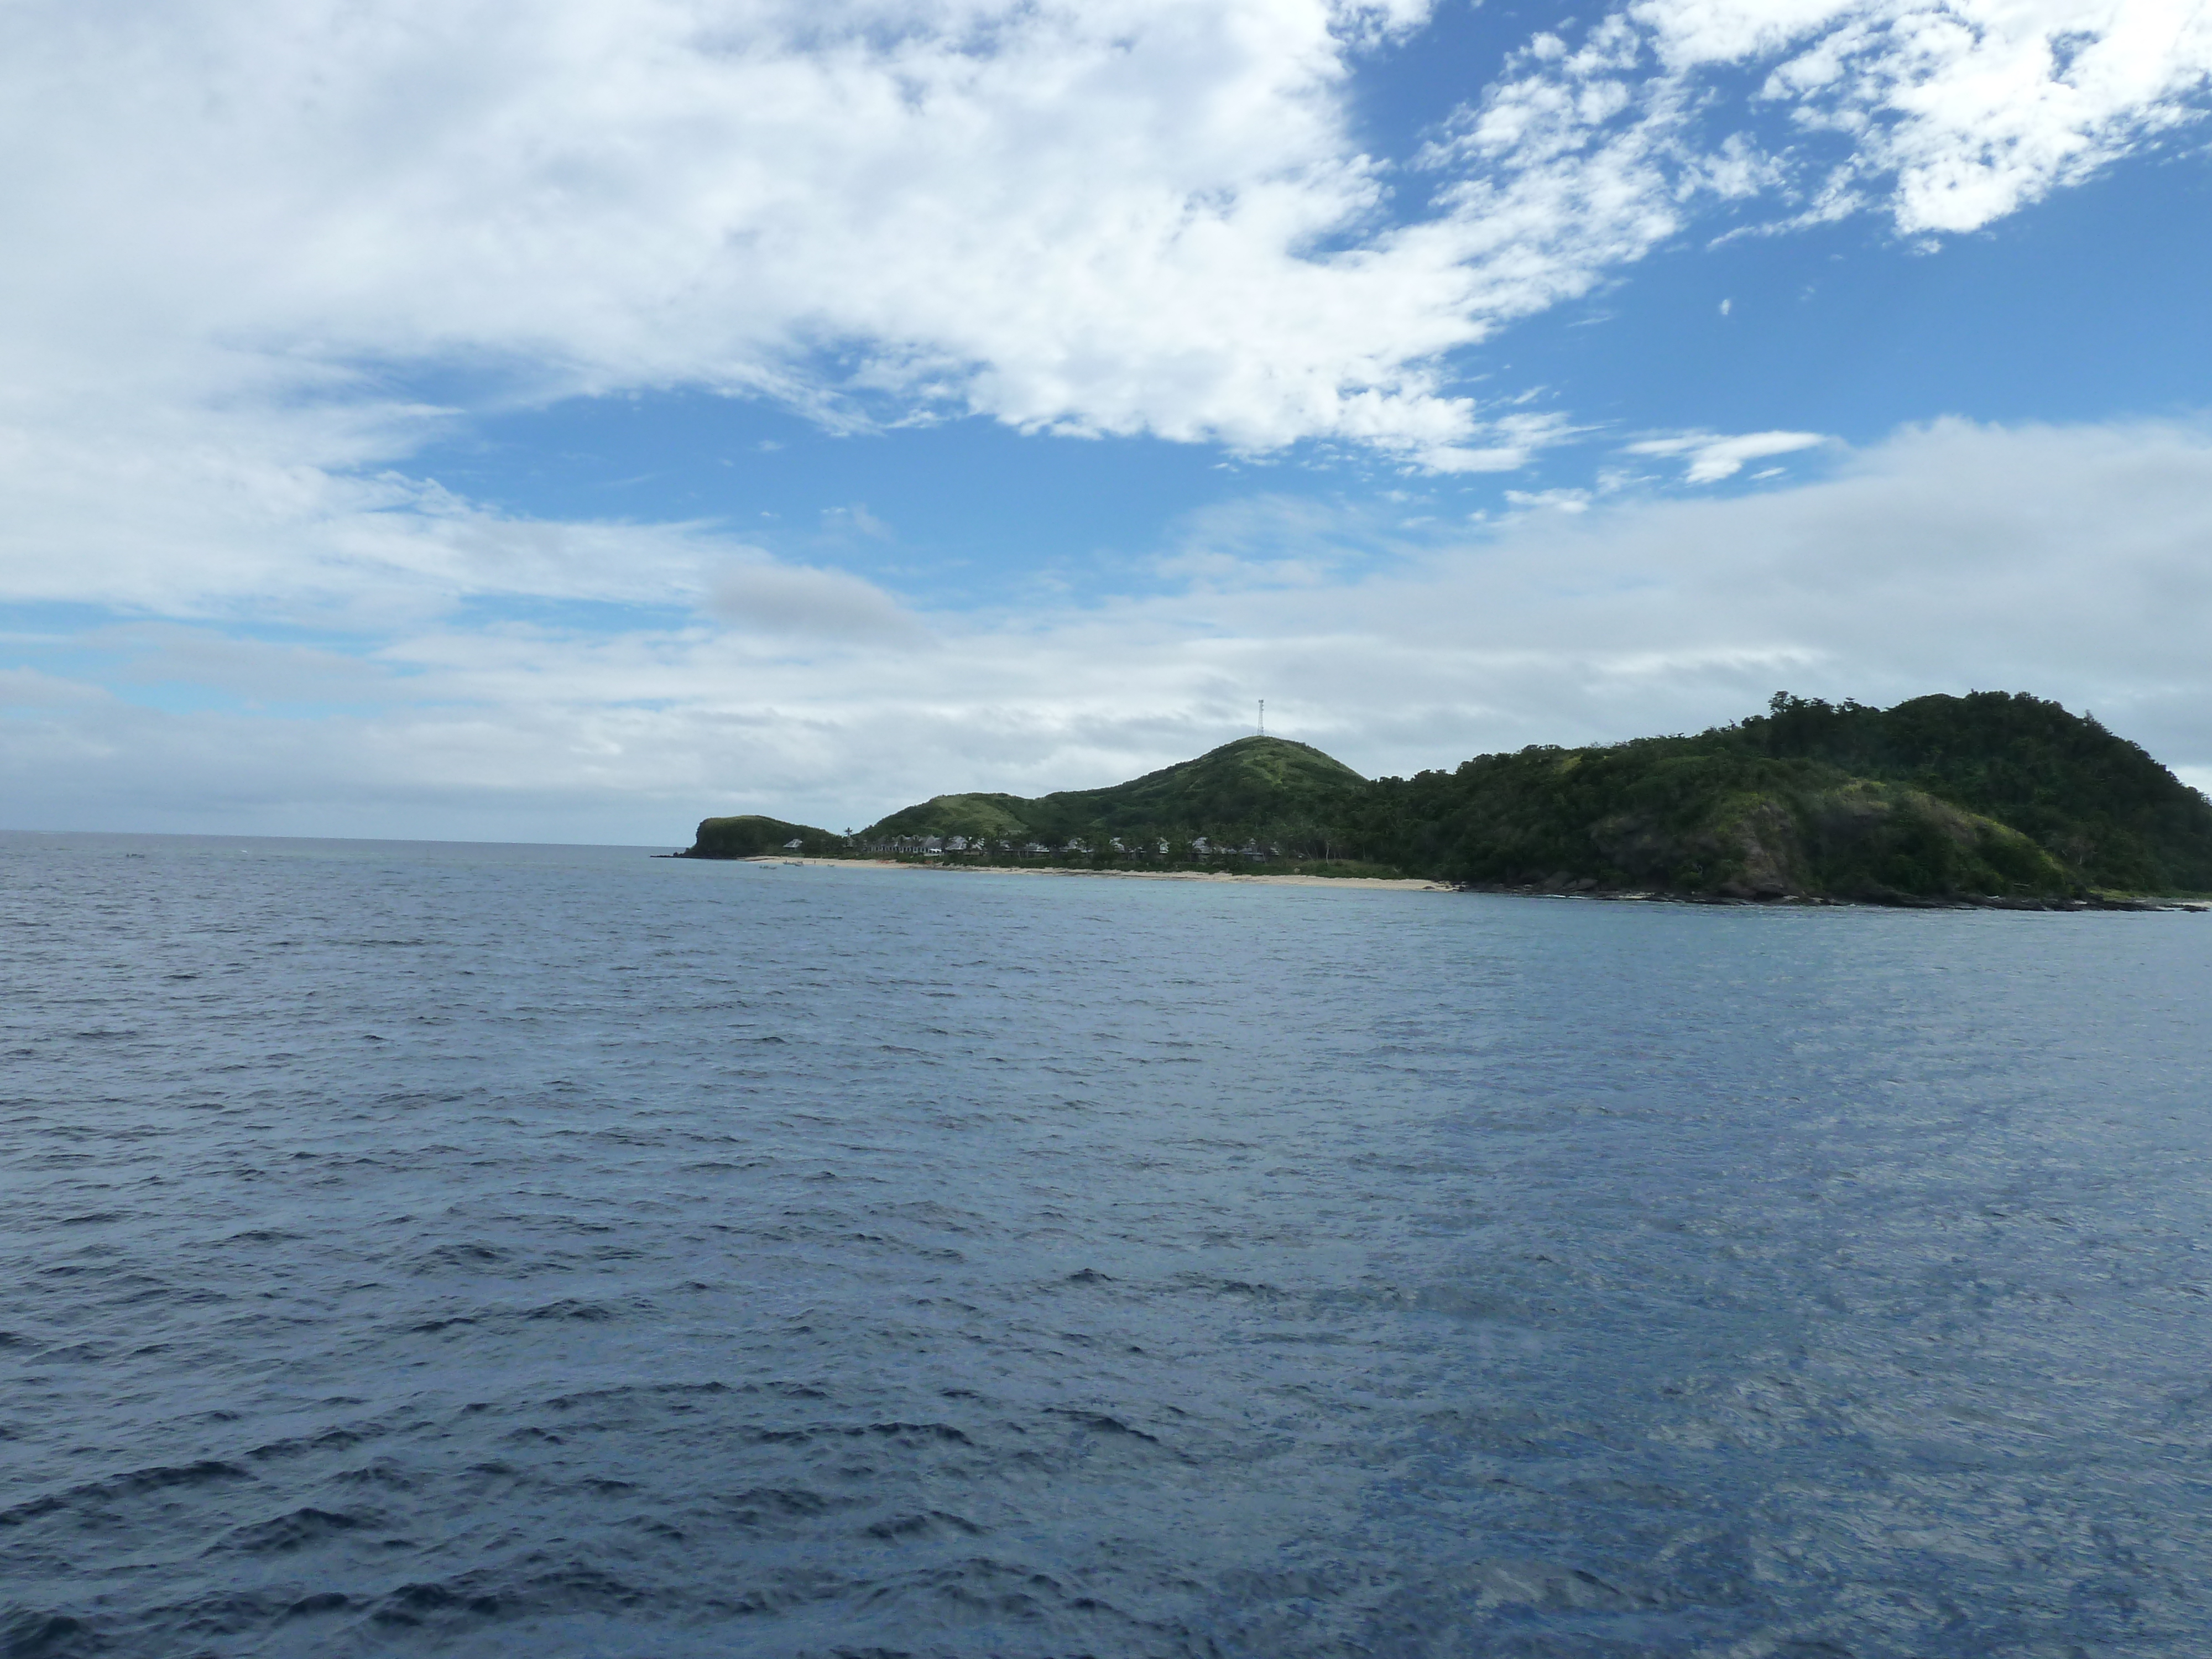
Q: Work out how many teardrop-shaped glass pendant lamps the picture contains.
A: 0